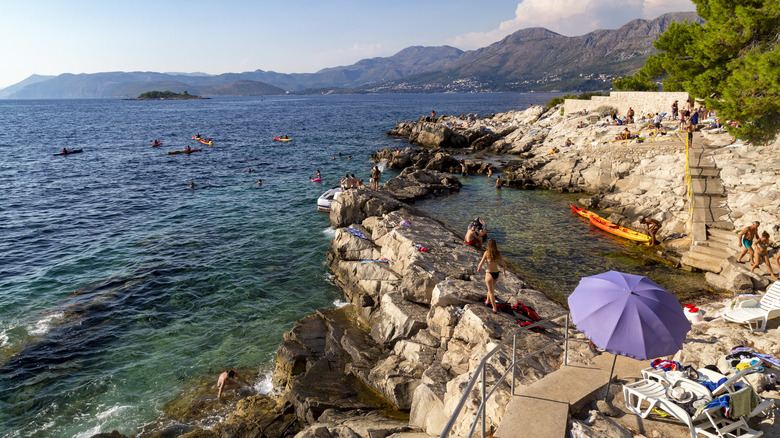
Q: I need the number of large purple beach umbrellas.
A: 1